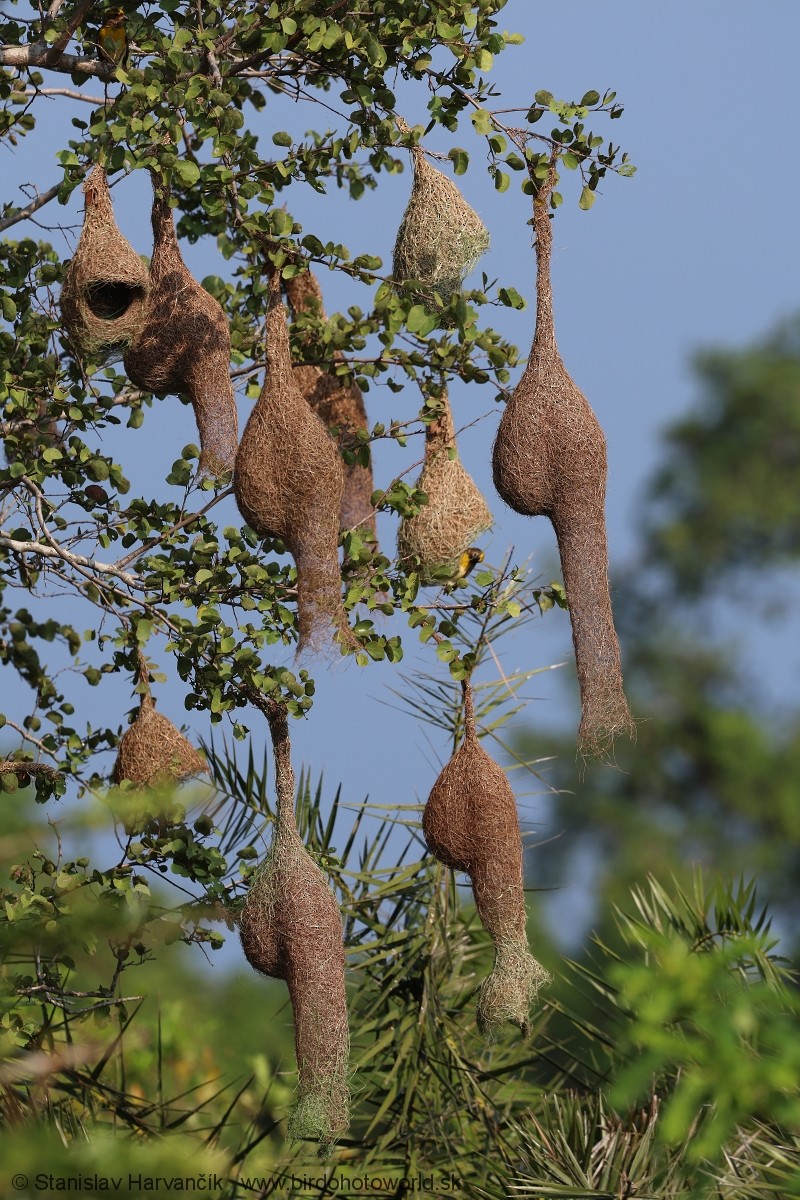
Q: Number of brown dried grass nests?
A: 10